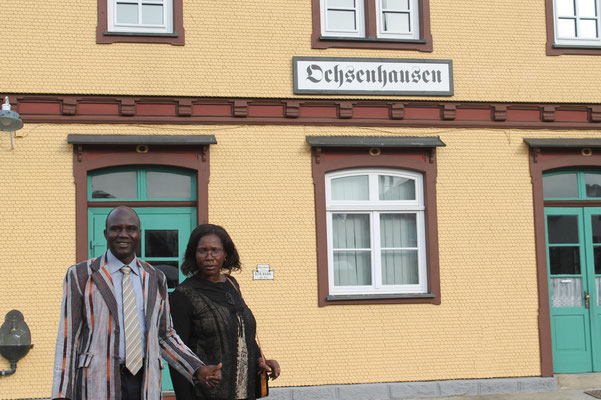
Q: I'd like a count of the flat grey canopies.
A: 3